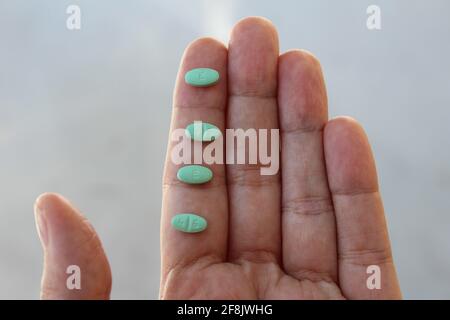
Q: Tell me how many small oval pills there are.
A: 4